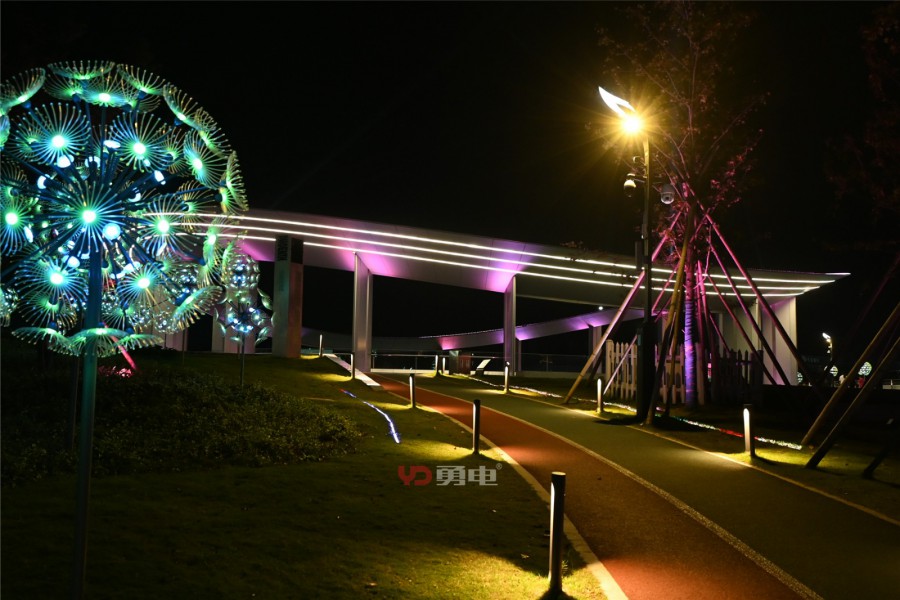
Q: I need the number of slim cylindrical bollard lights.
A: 10